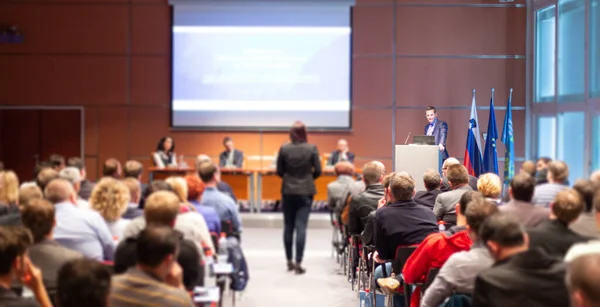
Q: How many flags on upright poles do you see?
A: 3